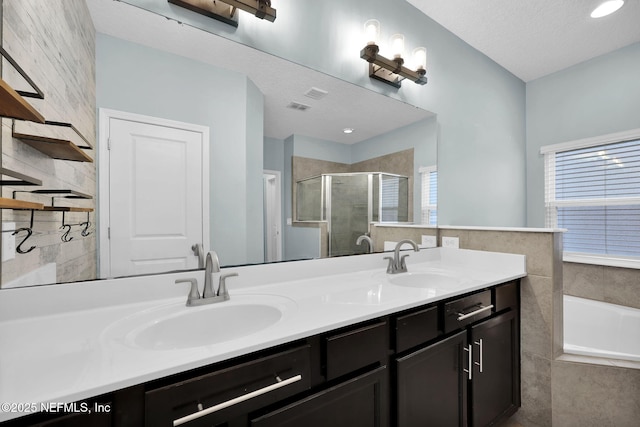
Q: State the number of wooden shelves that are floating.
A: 4